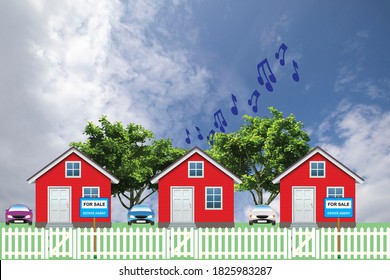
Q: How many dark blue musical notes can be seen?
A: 9